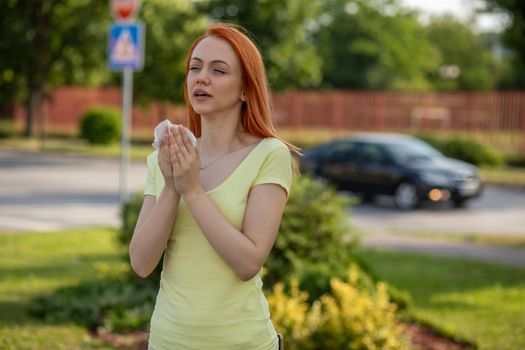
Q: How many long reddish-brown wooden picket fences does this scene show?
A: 1